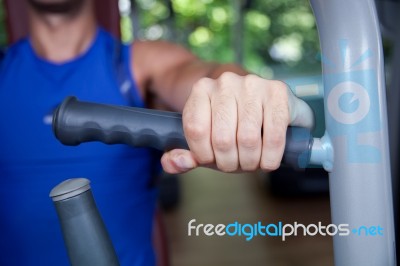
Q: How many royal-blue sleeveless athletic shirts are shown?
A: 1